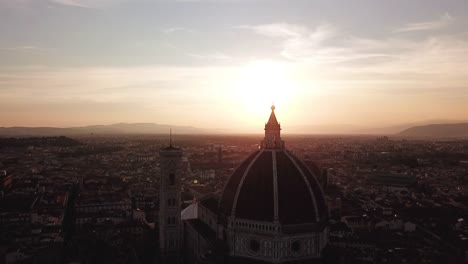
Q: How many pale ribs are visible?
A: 3